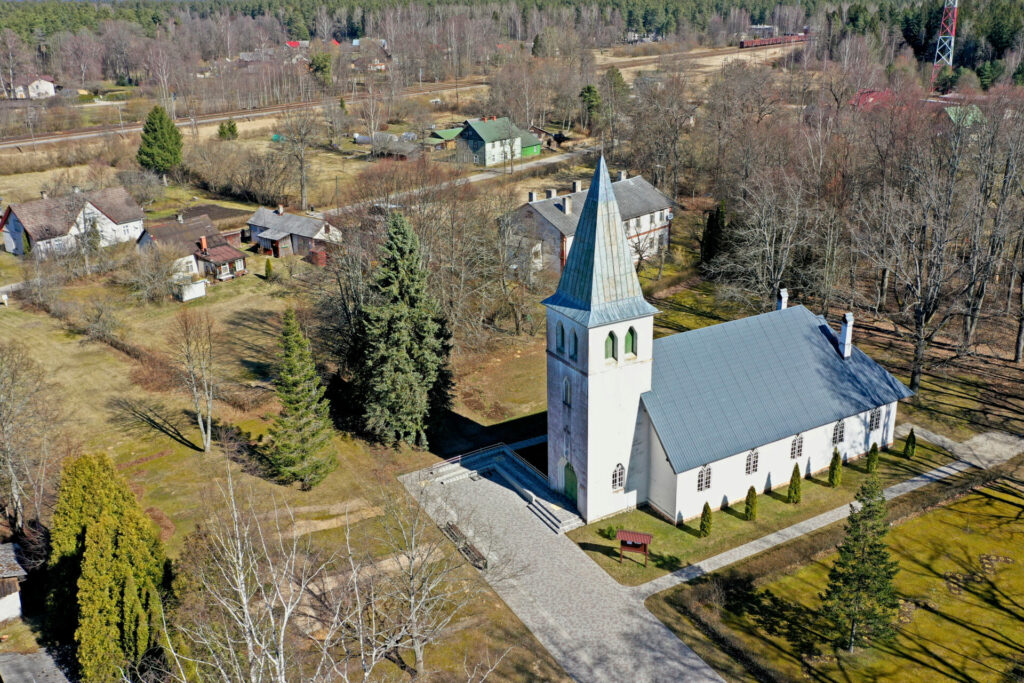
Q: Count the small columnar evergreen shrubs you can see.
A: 6